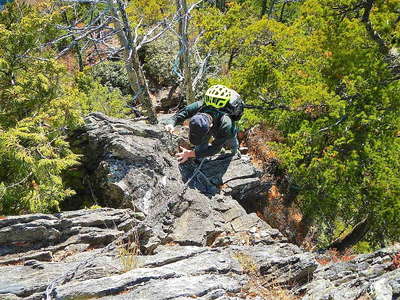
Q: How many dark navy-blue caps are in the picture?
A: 1